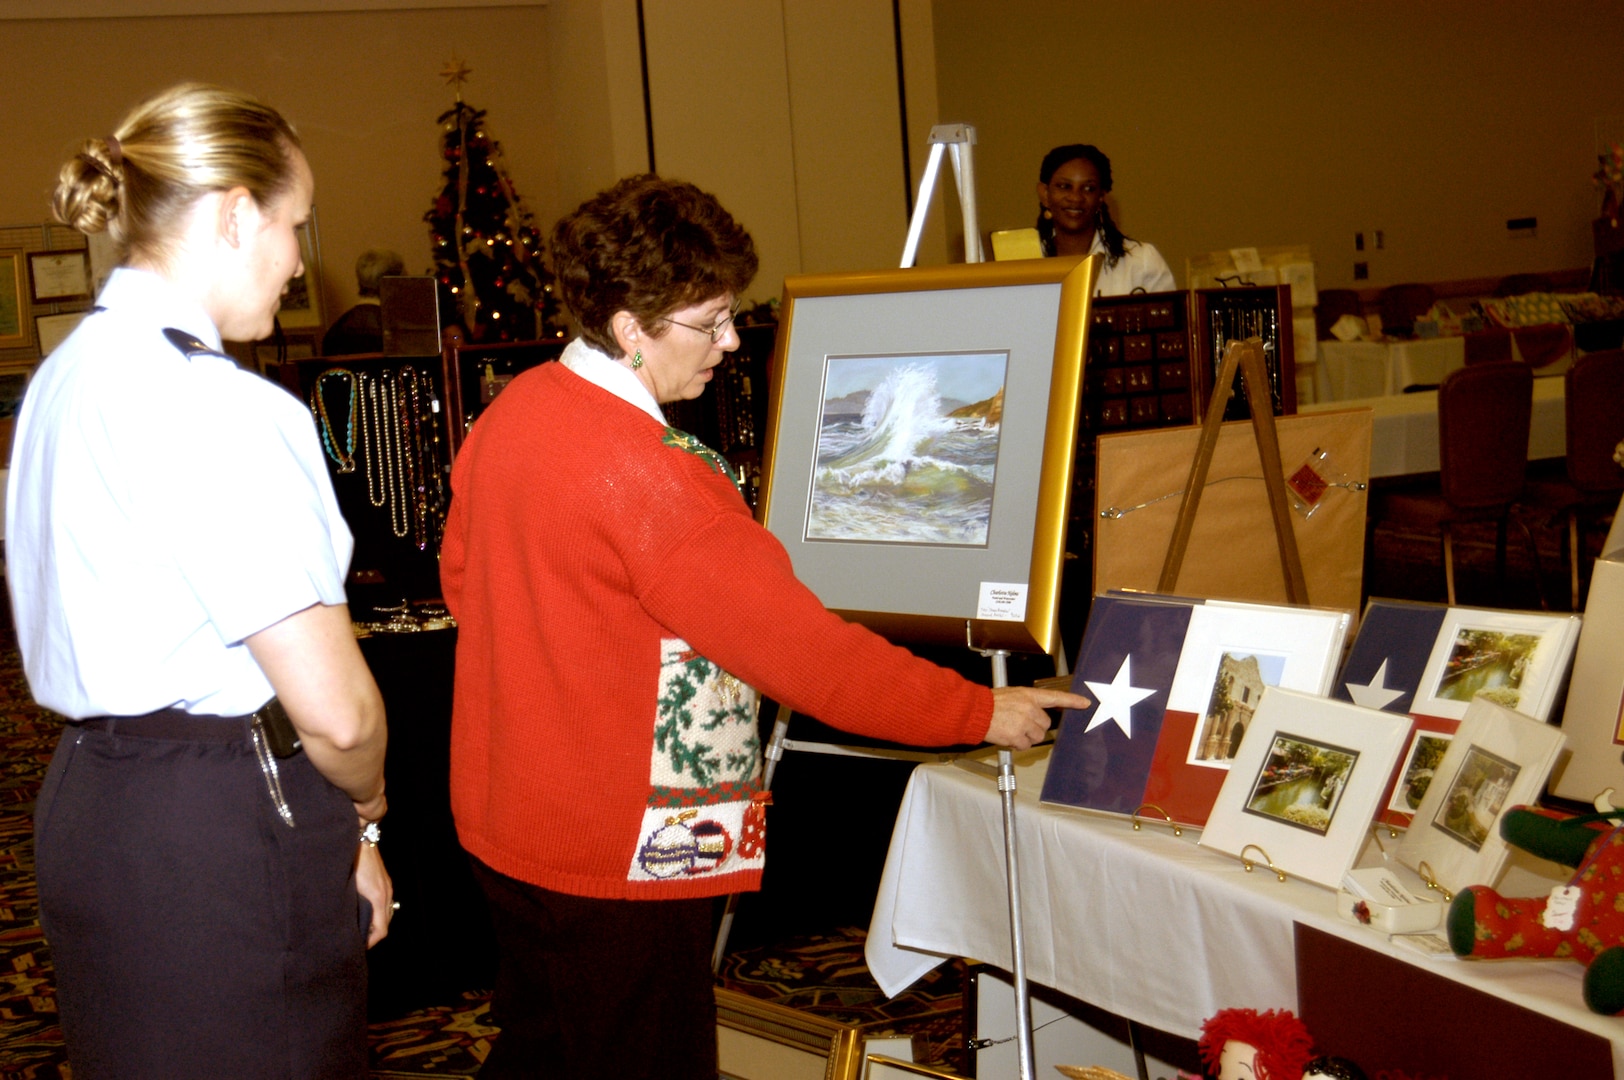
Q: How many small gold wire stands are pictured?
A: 4